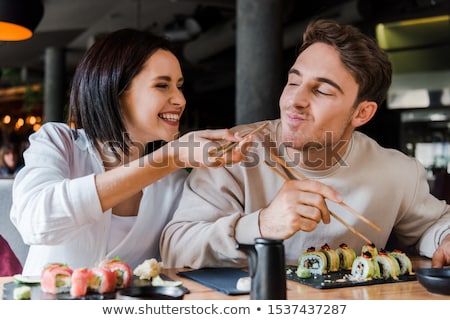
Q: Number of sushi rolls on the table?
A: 11